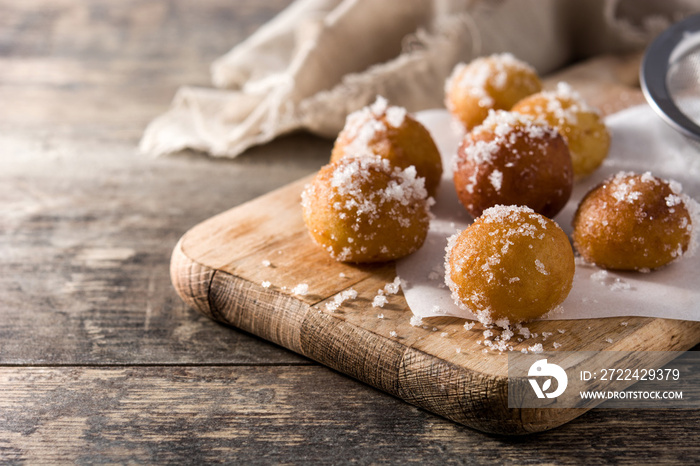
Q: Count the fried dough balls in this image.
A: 7